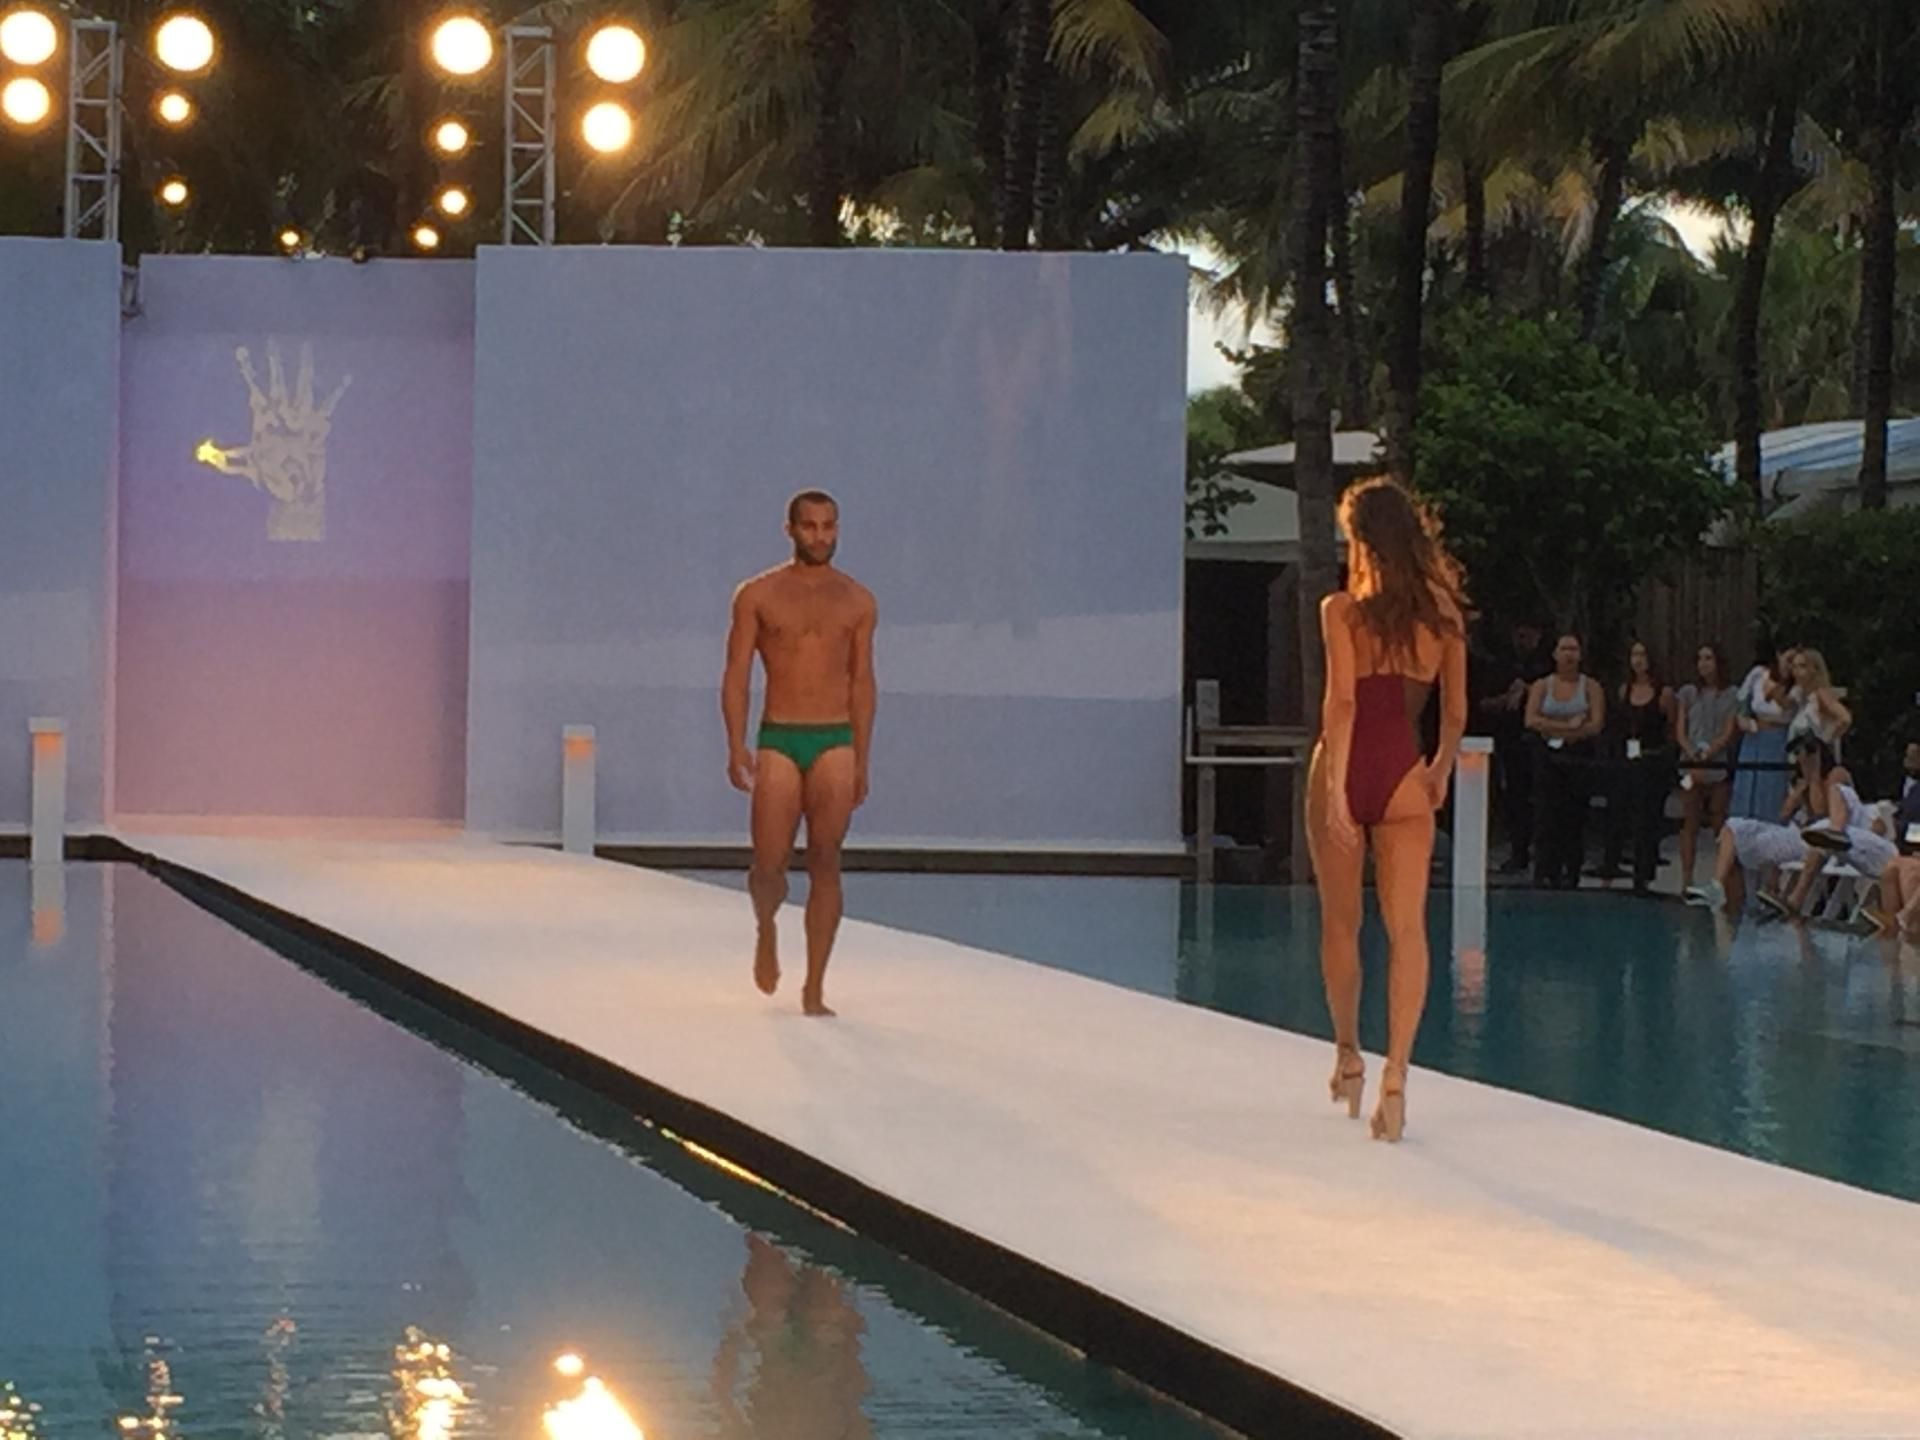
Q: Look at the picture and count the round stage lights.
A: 12